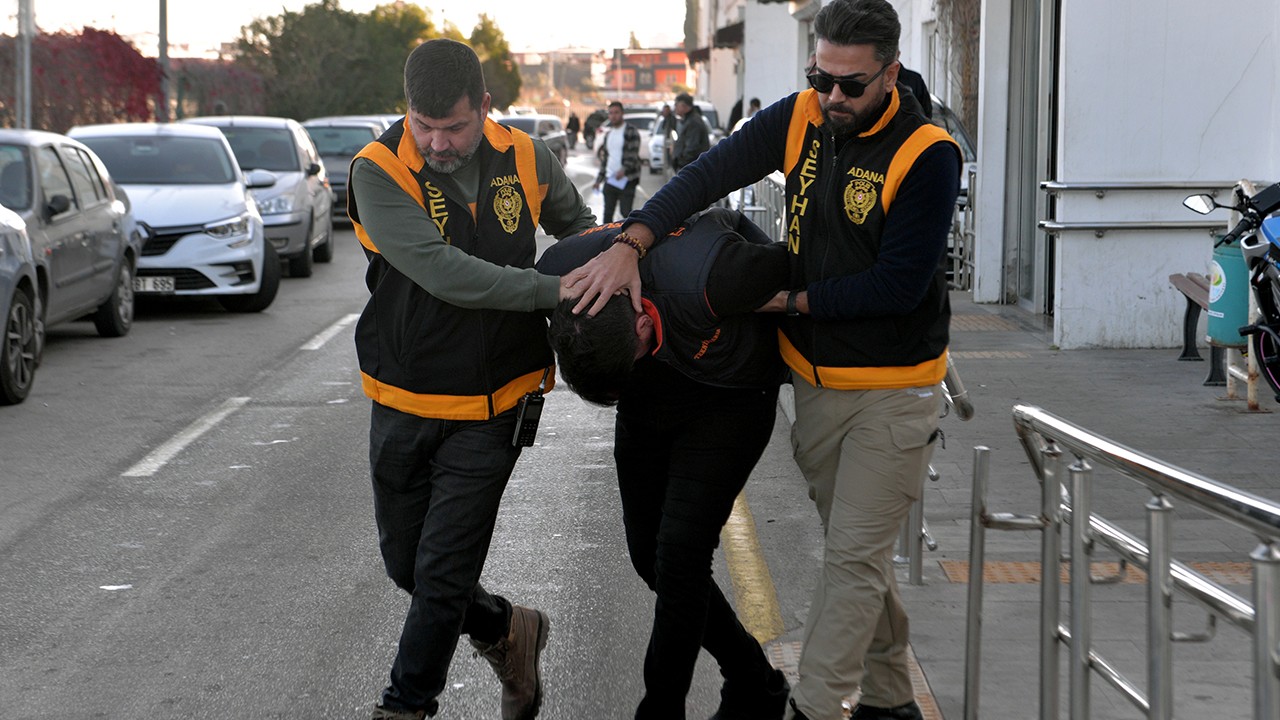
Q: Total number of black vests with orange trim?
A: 2